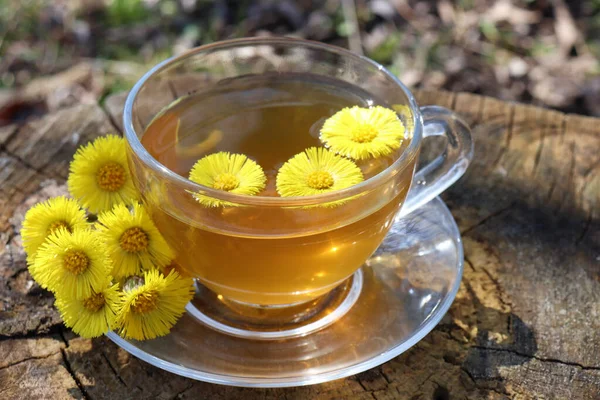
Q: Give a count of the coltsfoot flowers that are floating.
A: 3